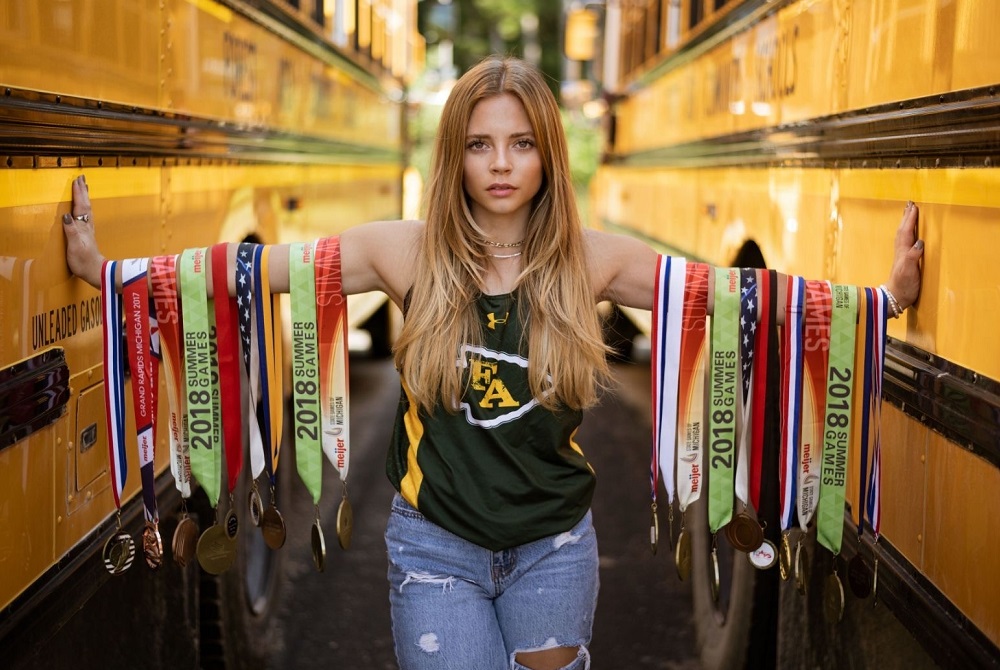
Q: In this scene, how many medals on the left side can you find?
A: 9